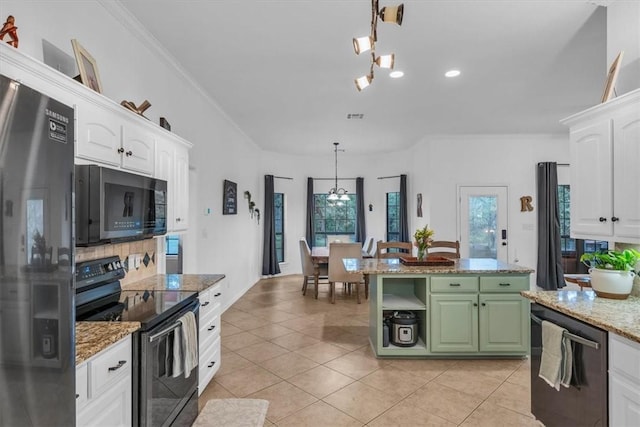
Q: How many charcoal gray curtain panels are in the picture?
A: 5